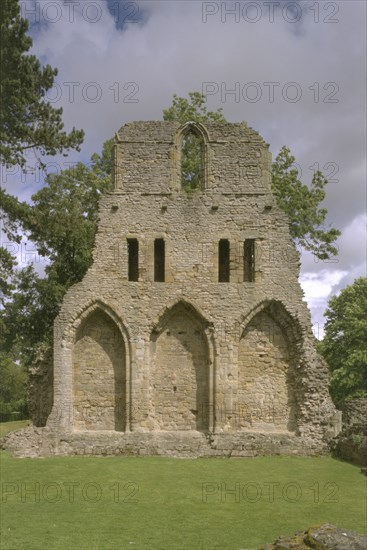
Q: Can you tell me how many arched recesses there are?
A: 3